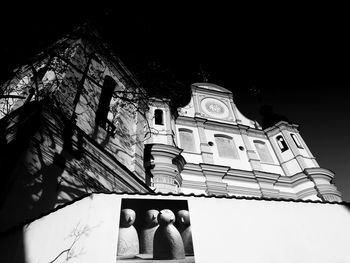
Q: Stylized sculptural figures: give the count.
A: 4